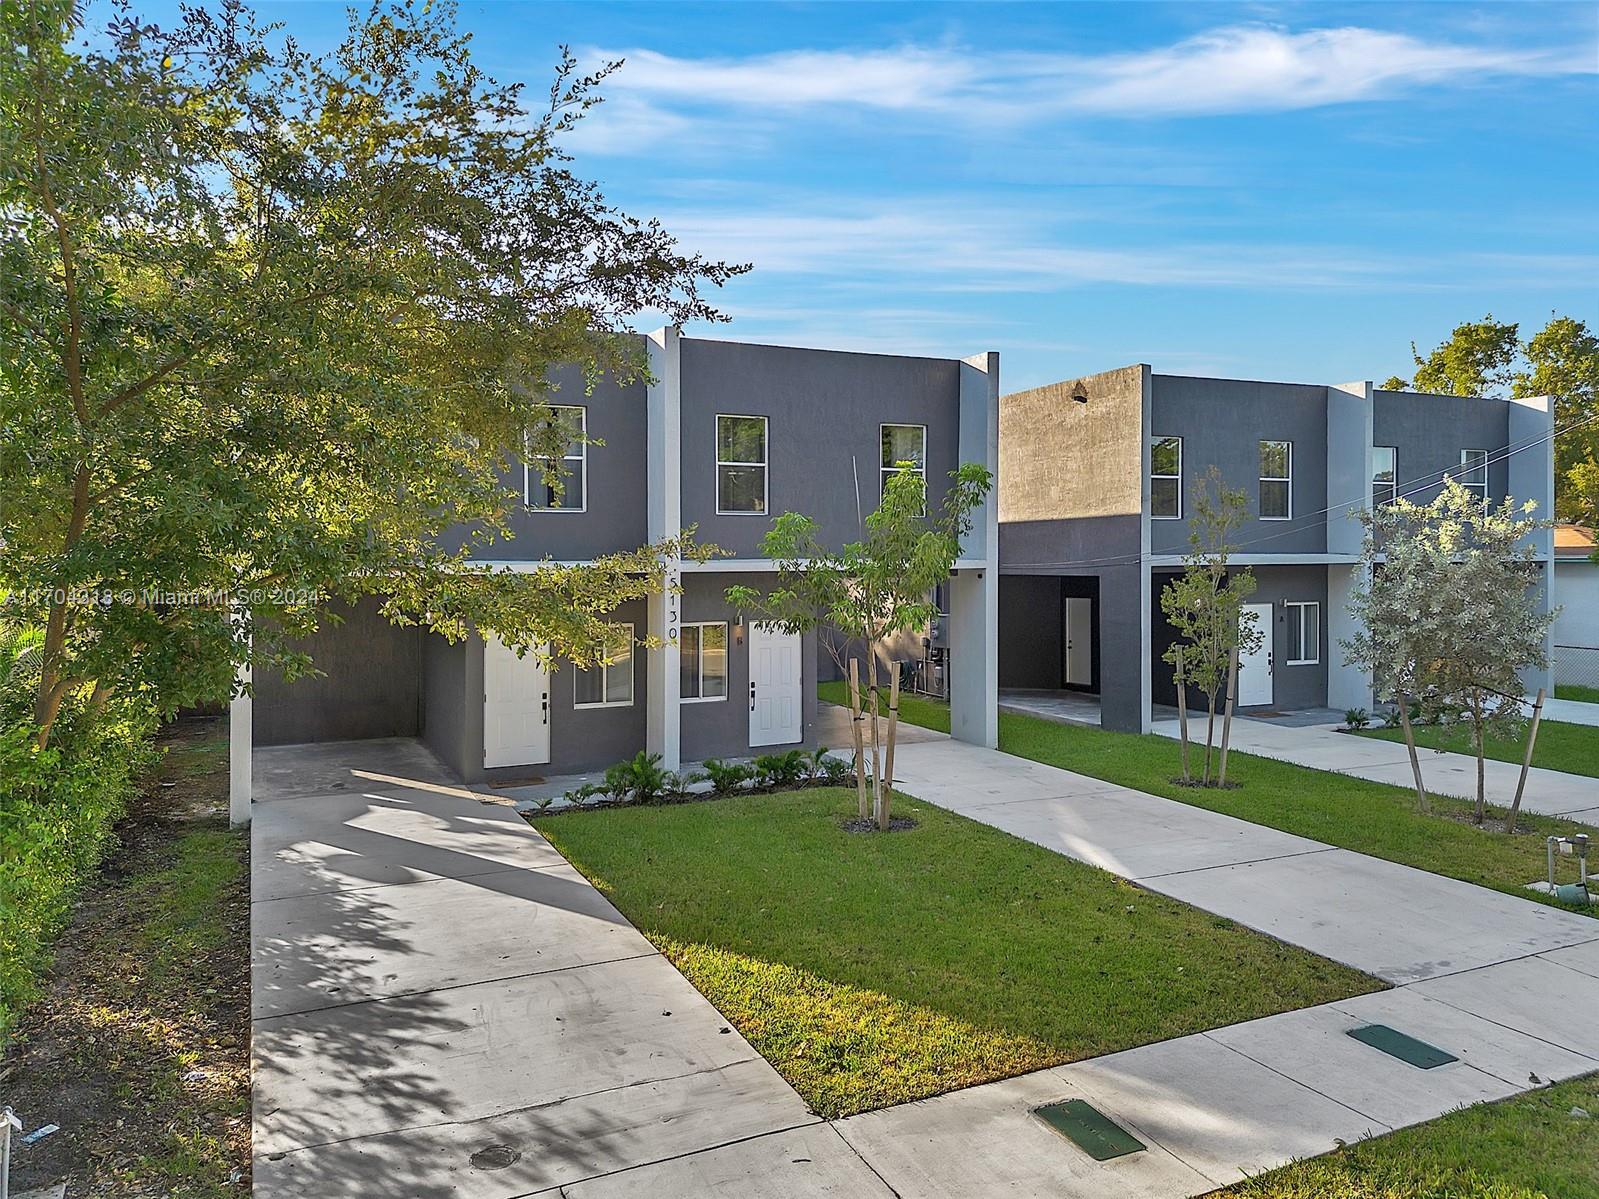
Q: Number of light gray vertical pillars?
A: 6